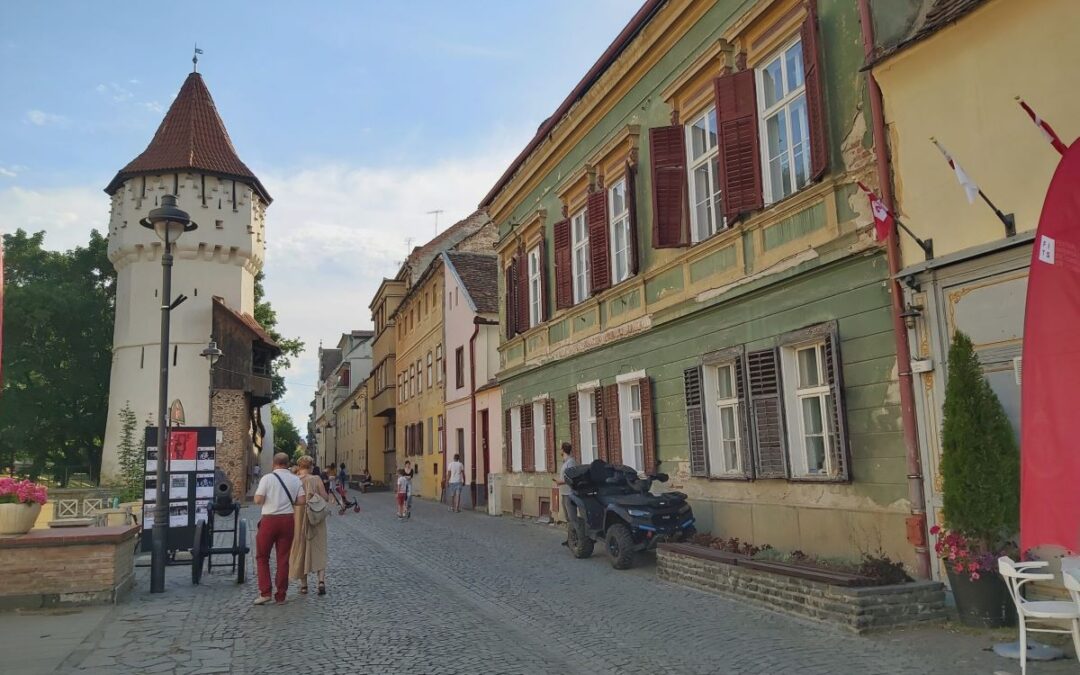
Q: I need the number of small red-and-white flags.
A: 3